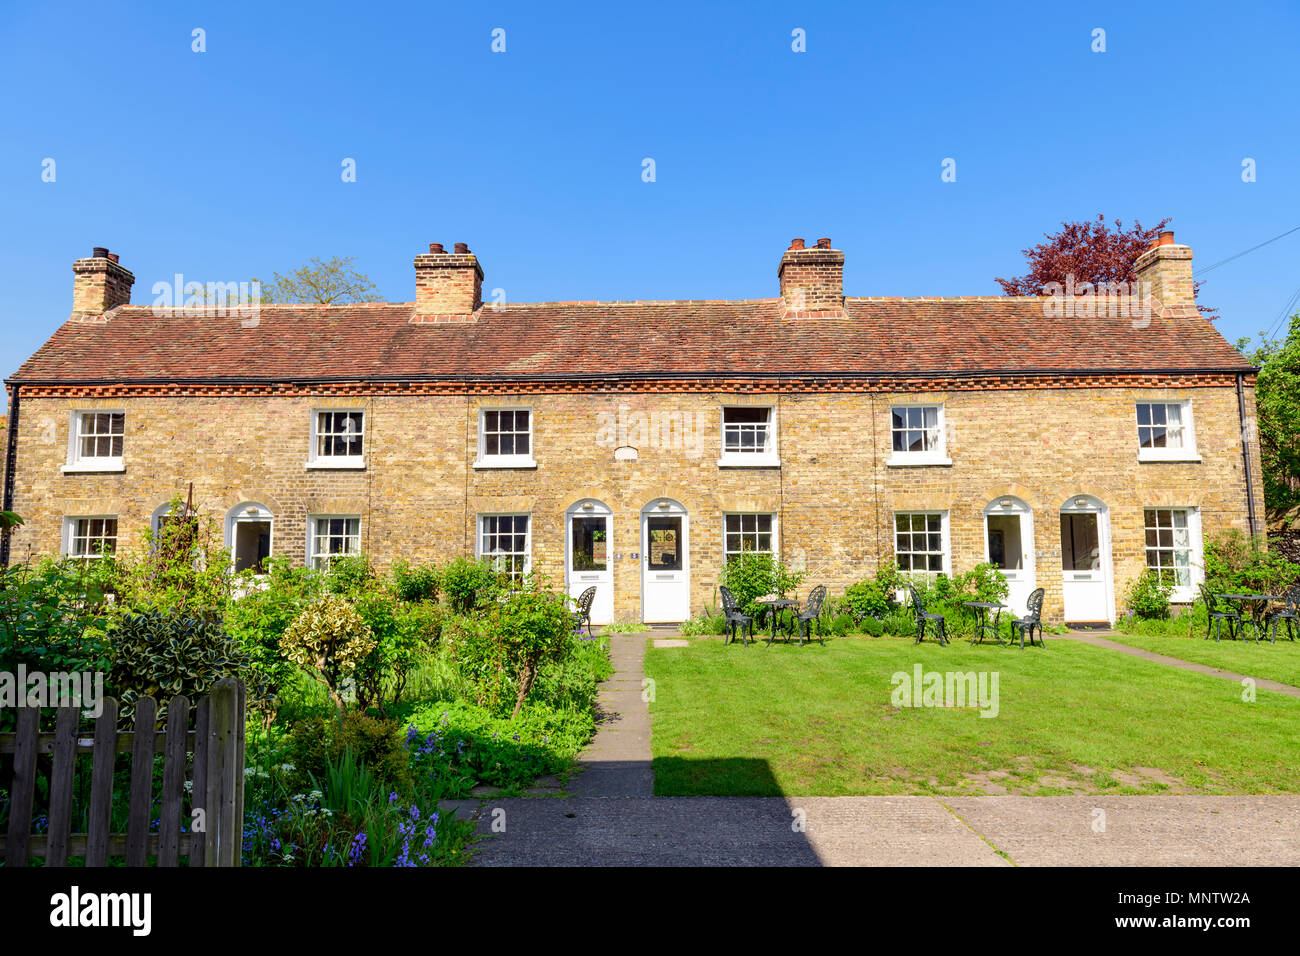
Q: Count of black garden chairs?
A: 7